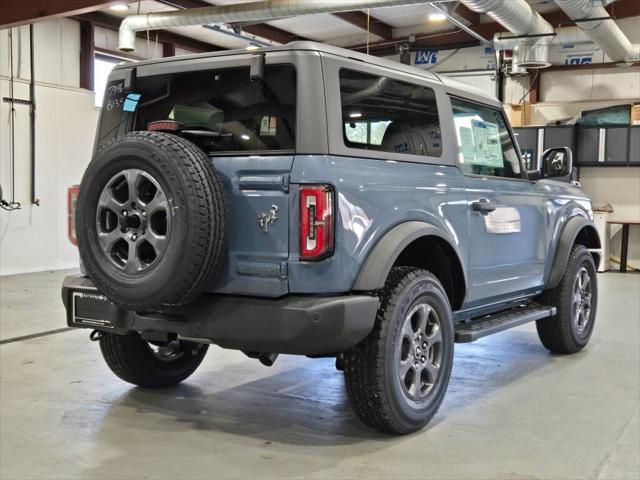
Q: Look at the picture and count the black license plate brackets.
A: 1